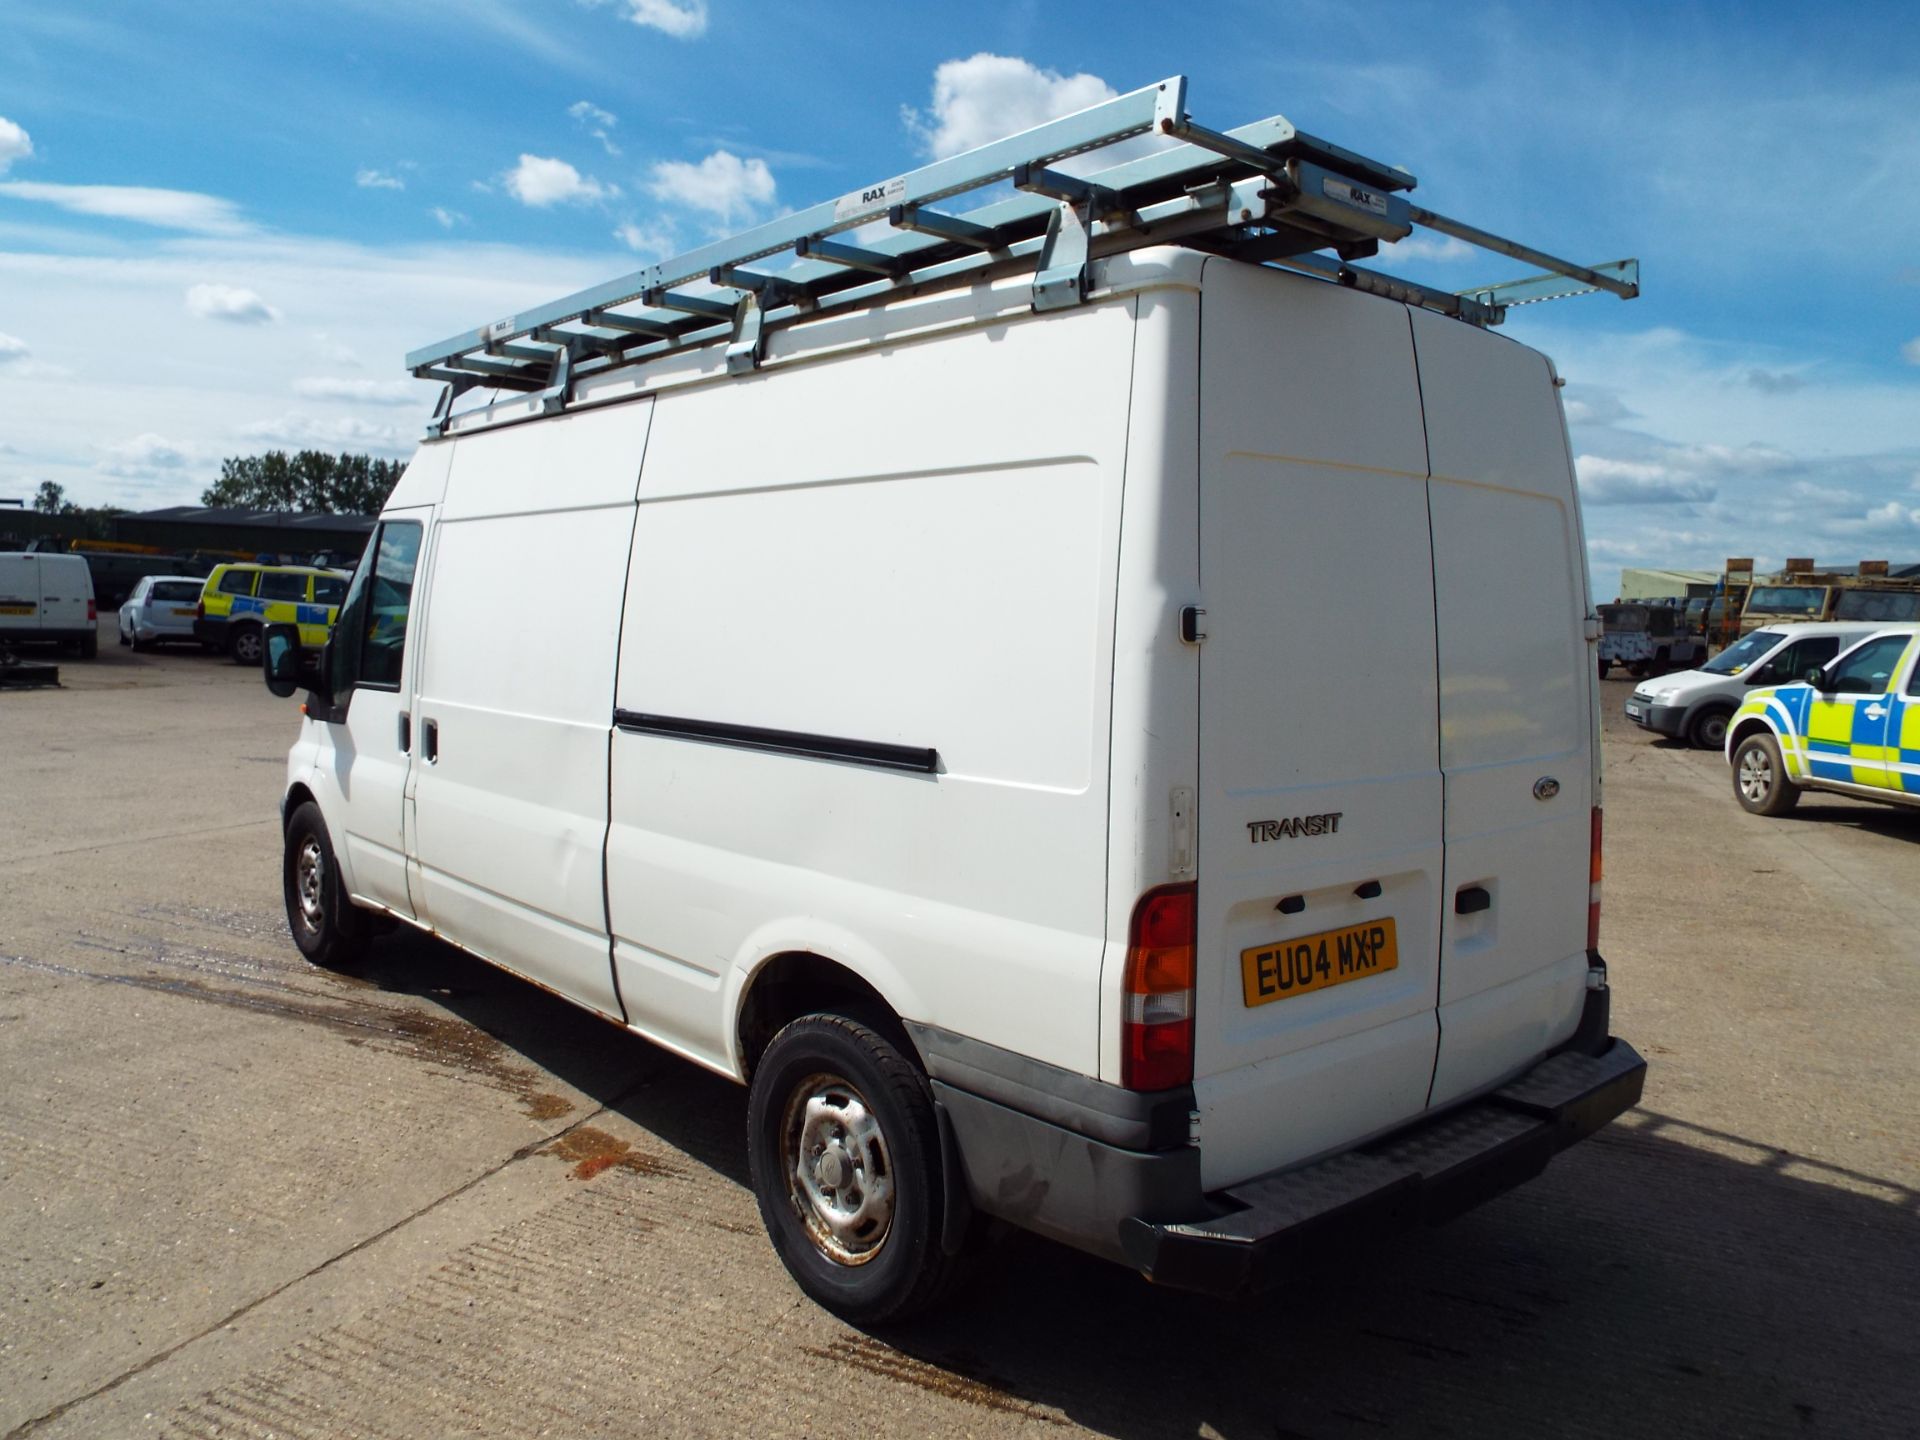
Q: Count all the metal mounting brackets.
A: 4